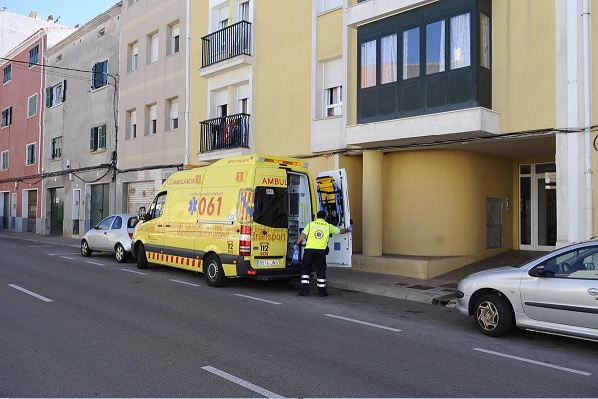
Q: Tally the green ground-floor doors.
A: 2